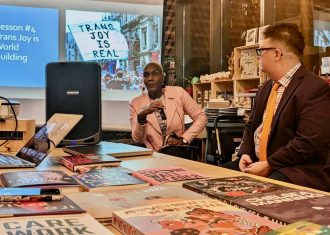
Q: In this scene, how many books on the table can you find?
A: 11